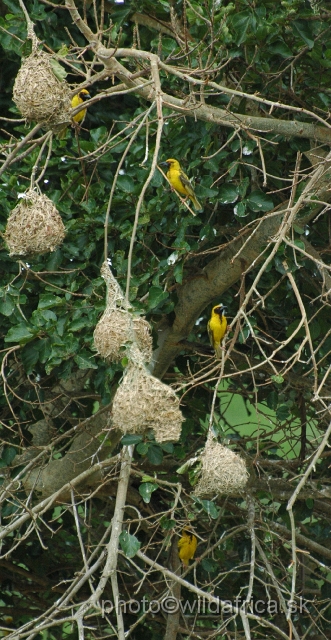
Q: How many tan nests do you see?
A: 5